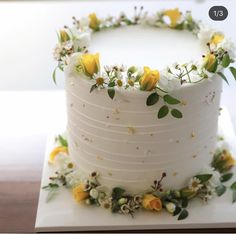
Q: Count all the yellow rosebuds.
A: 11